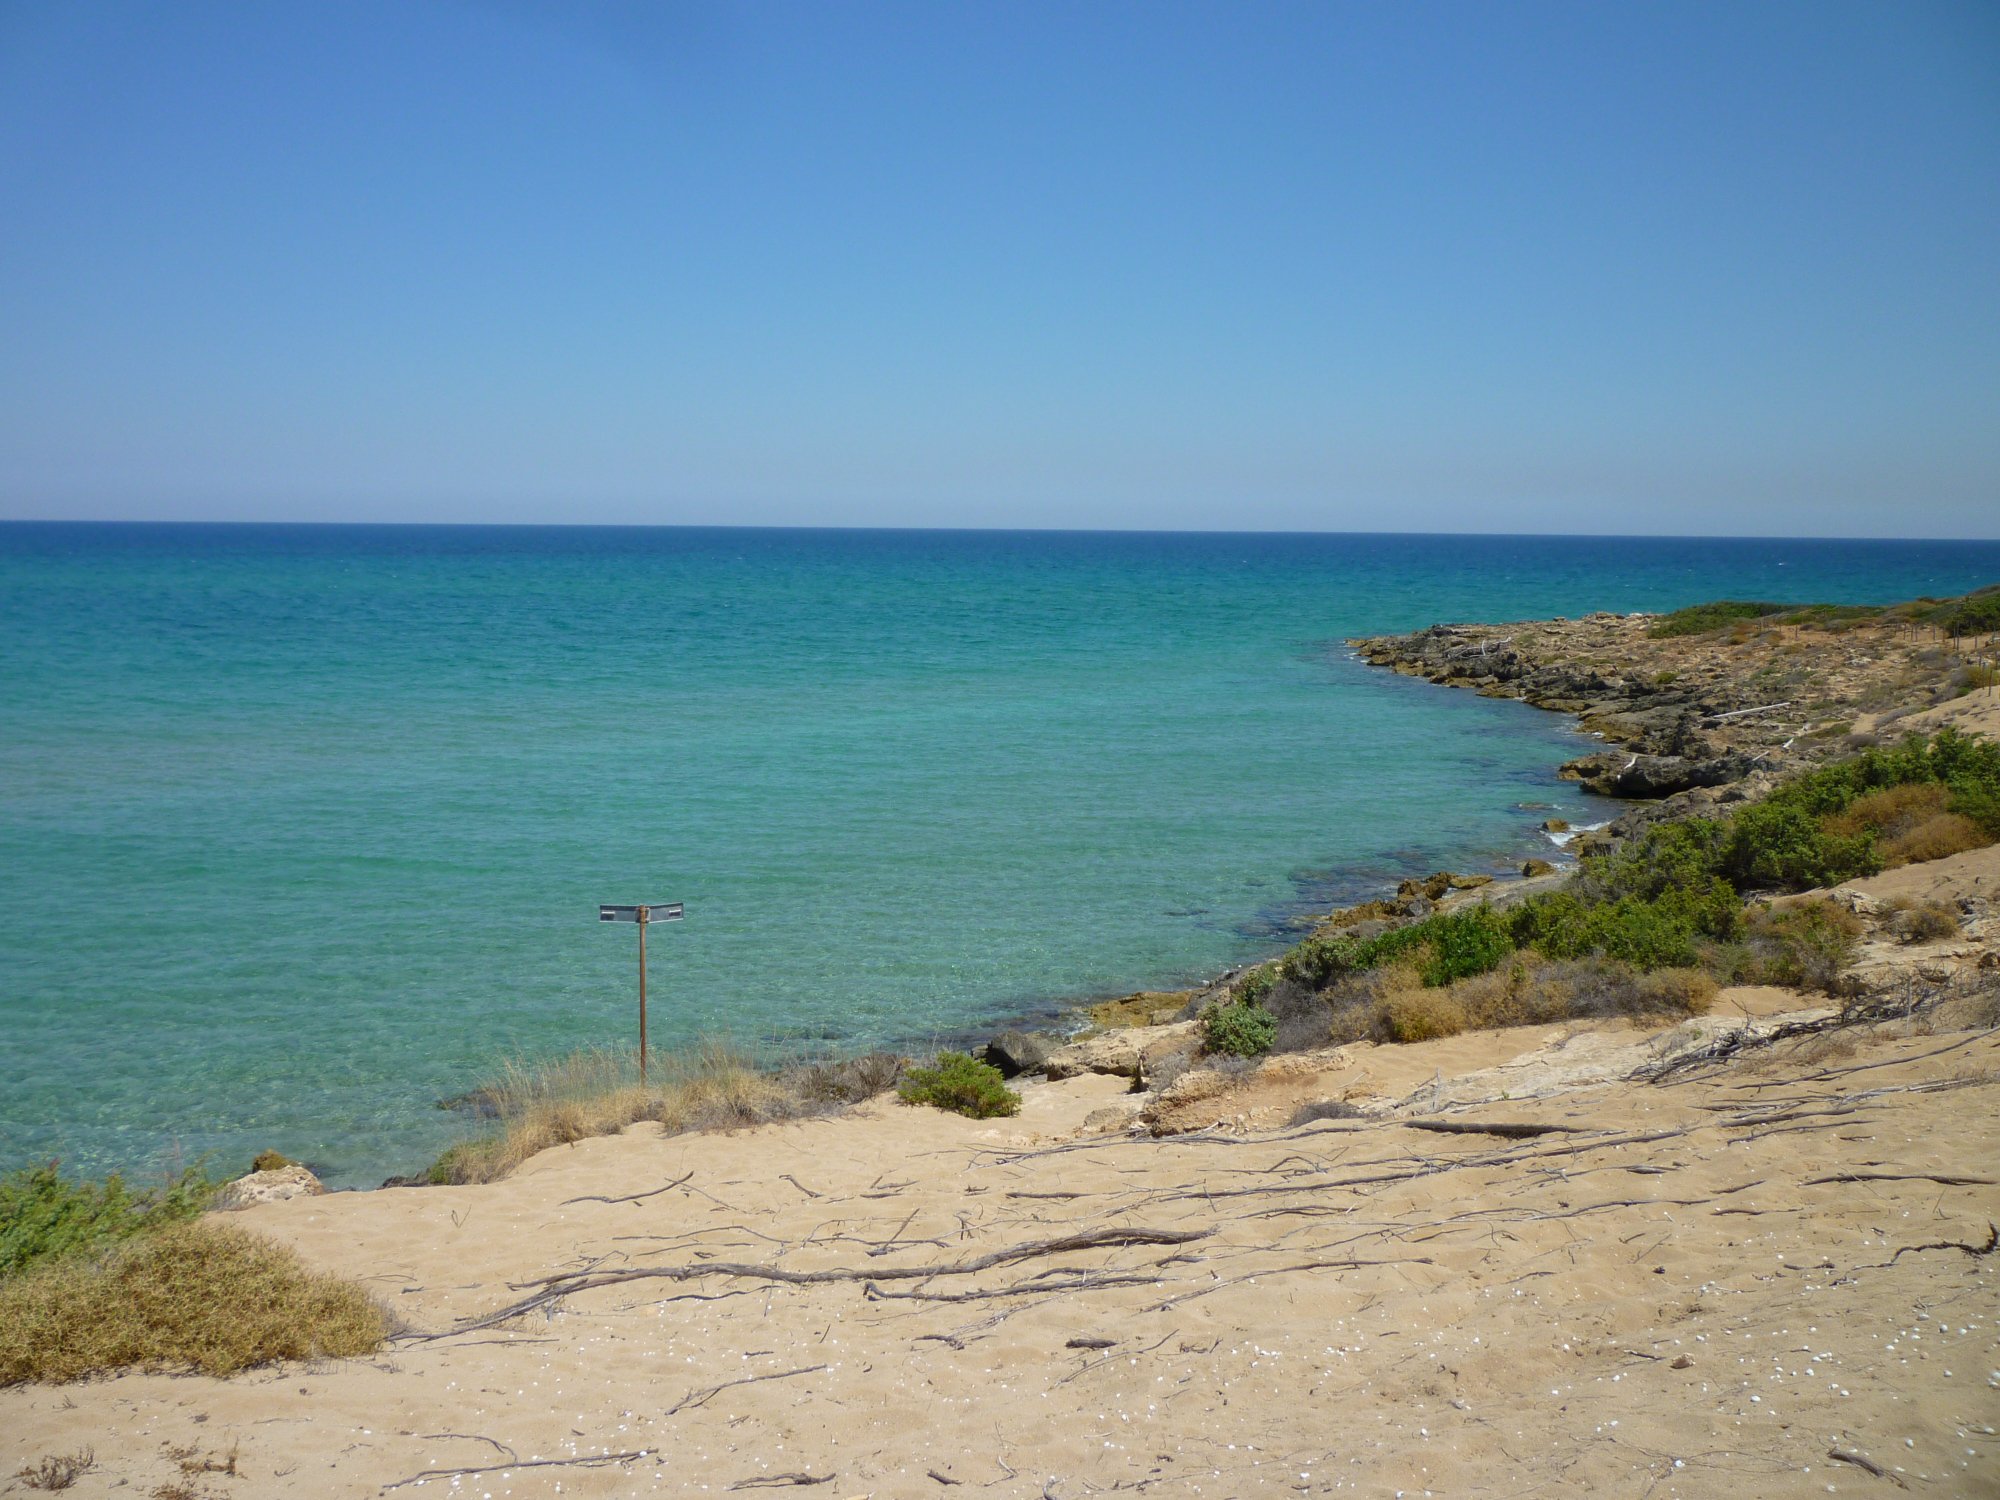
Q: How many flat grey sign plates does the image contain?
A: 2